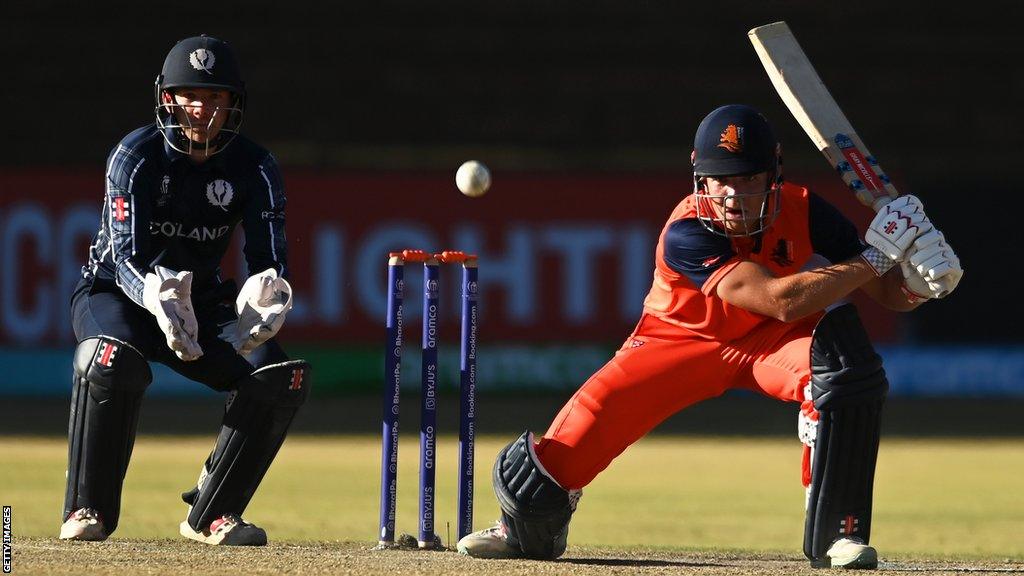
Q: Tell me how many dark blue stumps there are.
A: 3